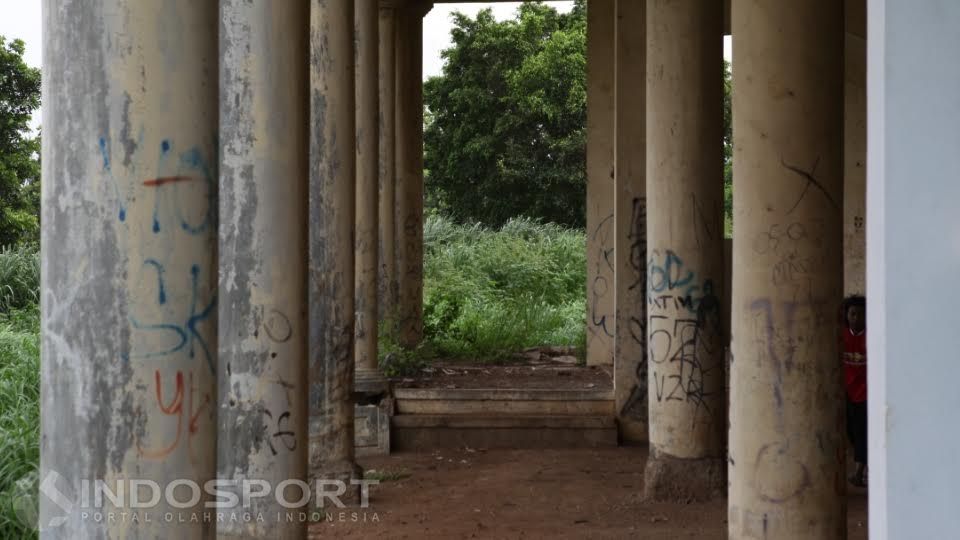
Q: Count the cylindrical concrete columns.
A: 8